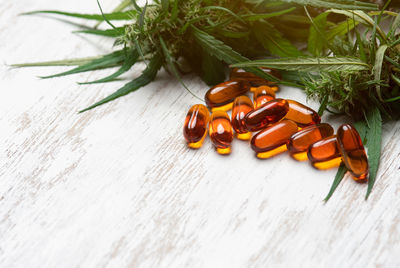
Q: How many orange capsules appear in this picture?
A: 12